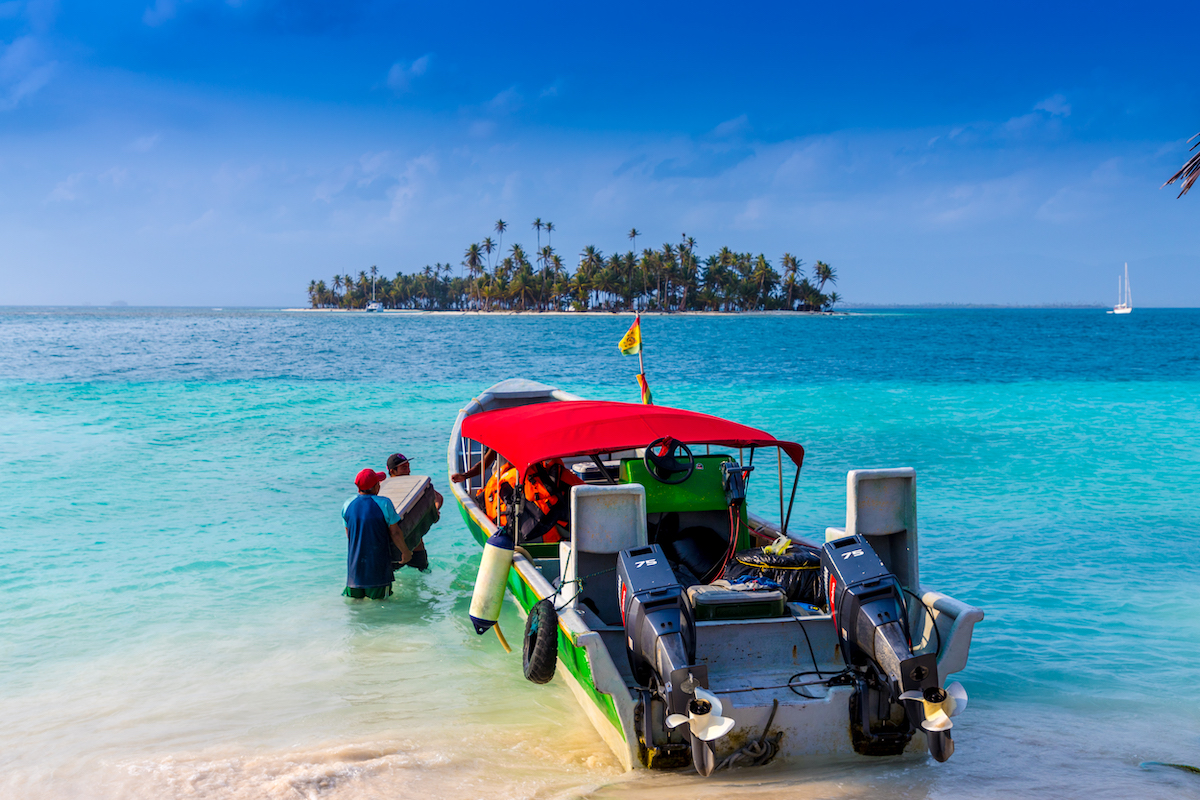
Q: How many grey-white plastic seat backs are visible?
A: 2